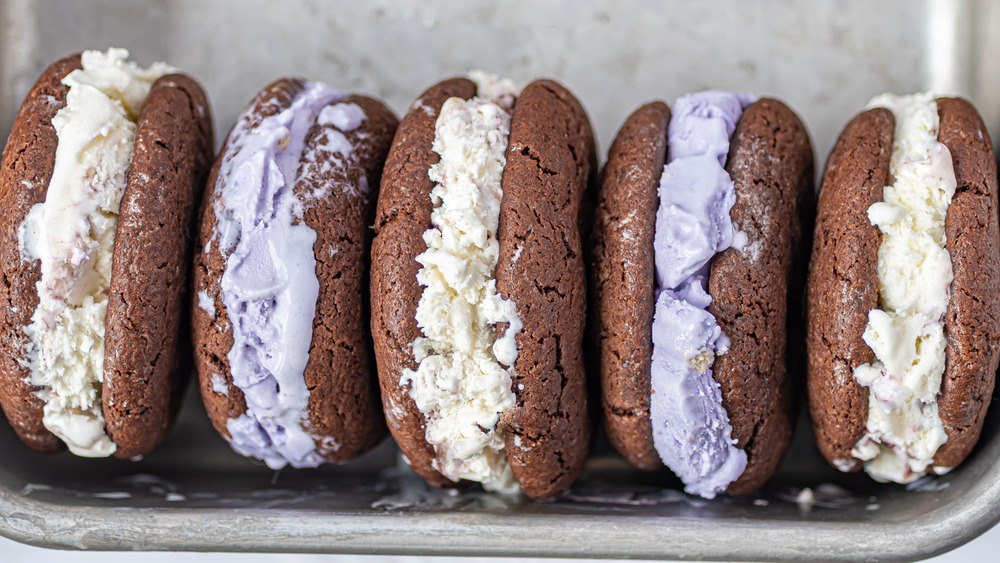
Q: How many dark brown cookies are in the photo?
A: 10